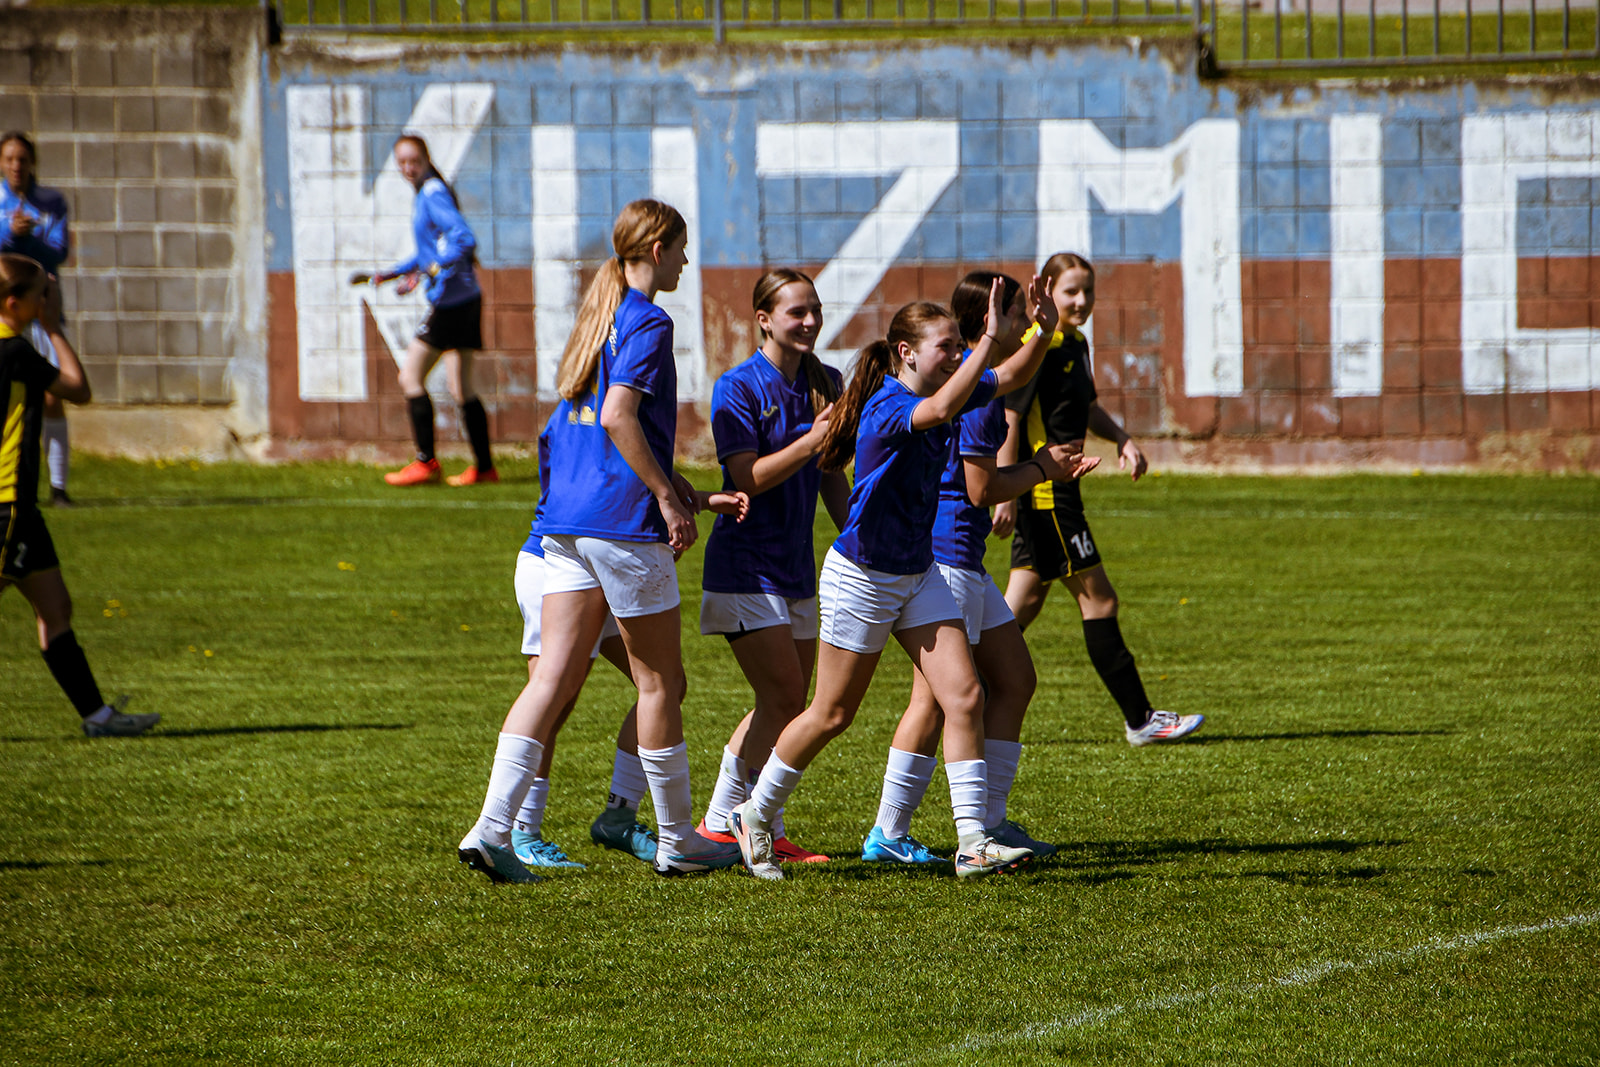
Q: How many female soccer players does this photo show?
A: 9